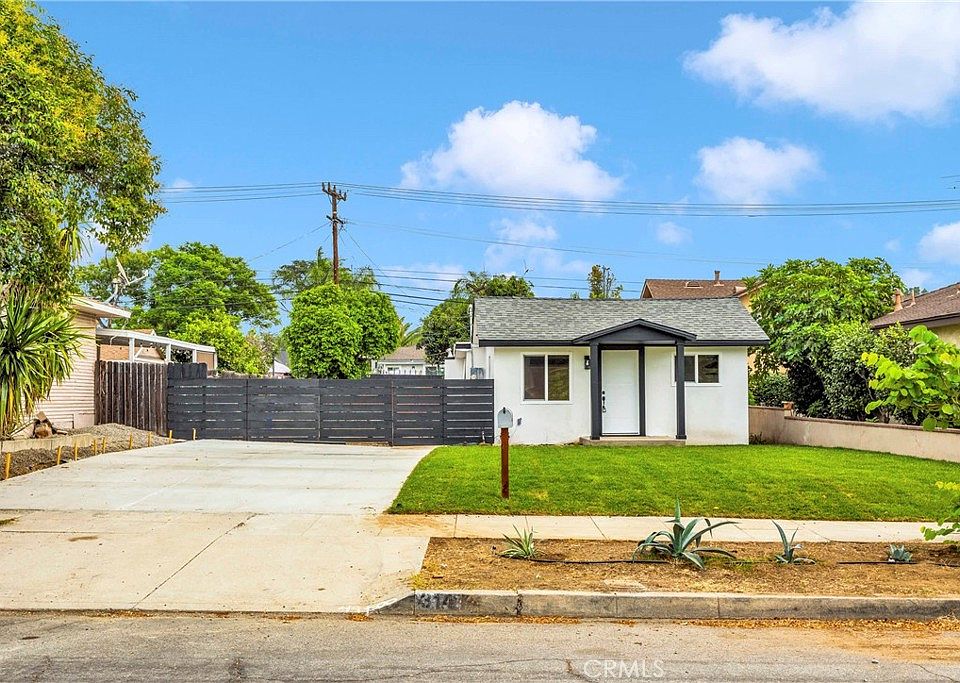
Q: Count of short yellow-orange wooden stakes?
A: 9